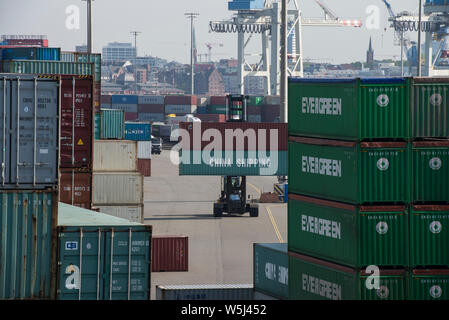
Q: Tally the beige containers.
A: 3